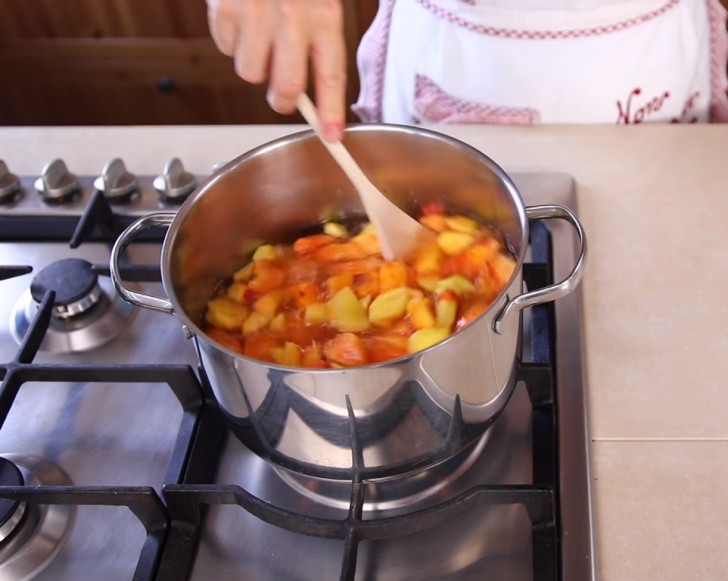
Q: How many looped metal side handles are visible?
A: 2